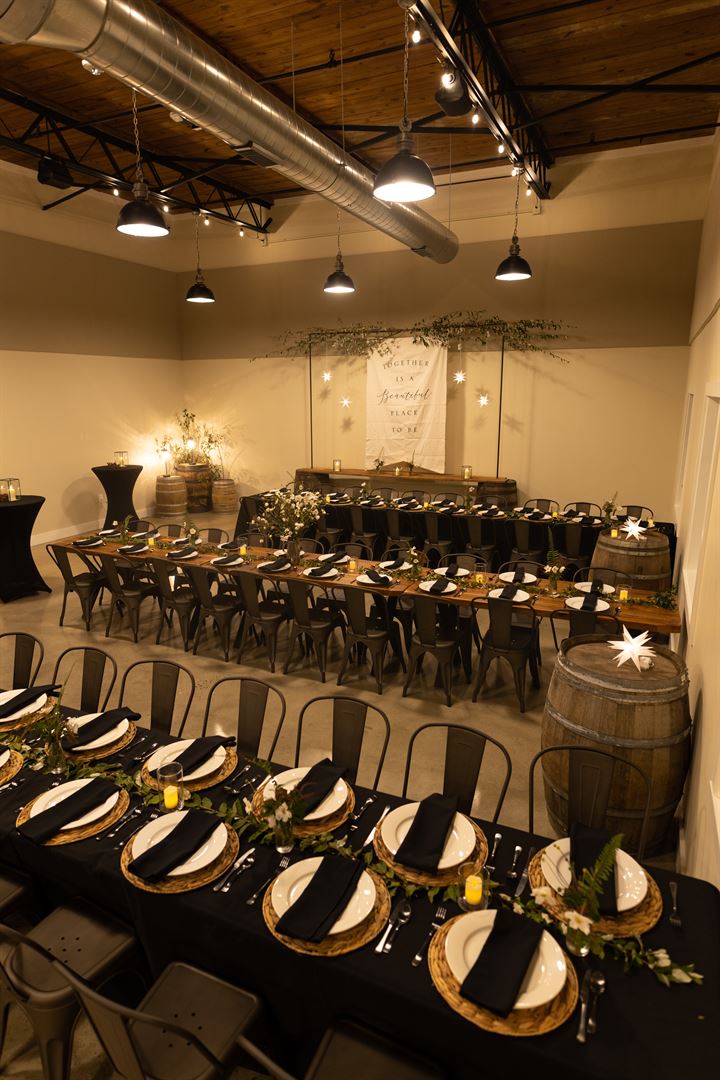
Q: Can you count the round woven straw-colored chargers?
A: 11